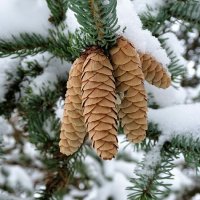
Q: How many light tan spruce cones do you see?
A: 4